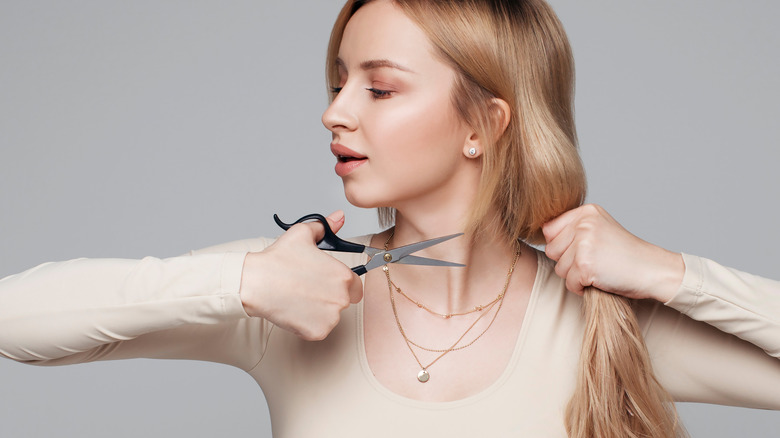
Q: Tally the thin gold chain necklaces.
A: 3